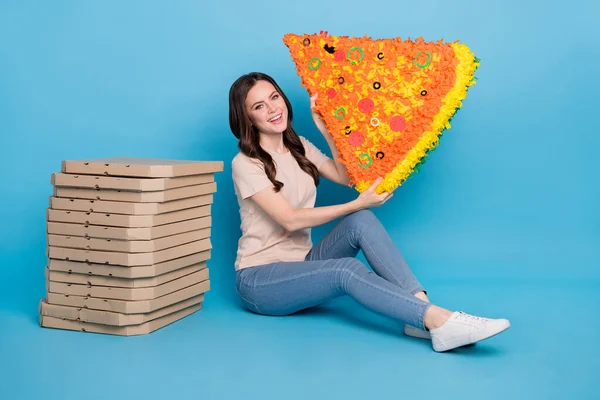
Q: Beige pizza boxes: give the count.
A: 14